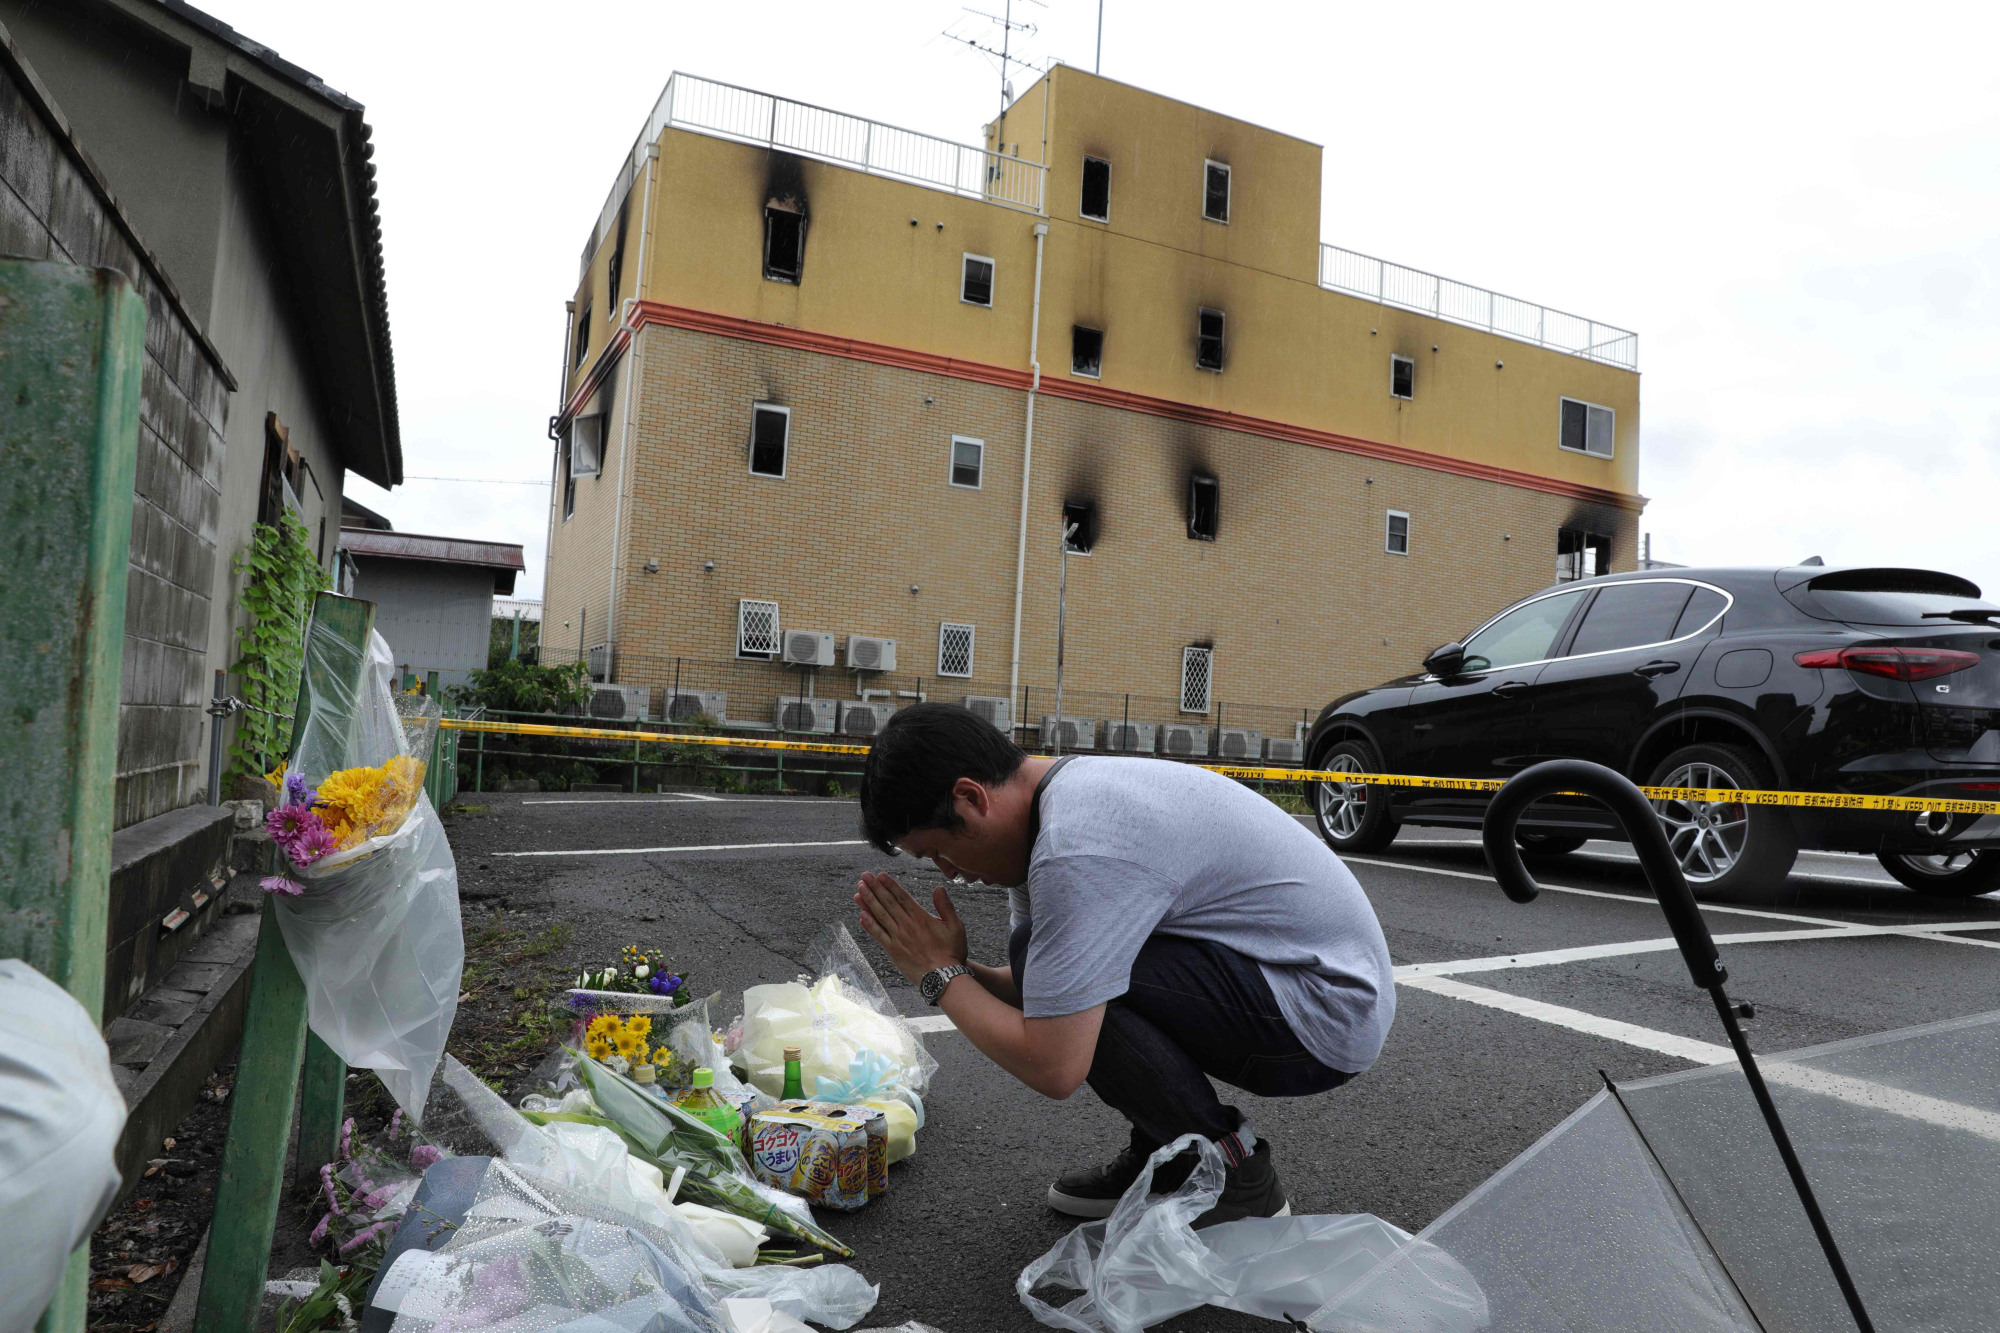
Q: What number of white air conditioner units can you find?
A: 12